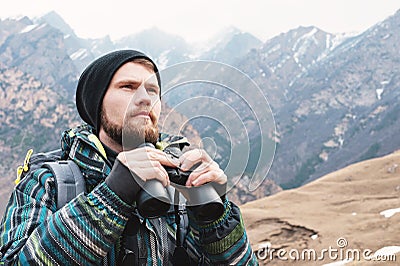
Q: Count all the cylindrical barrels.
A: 2